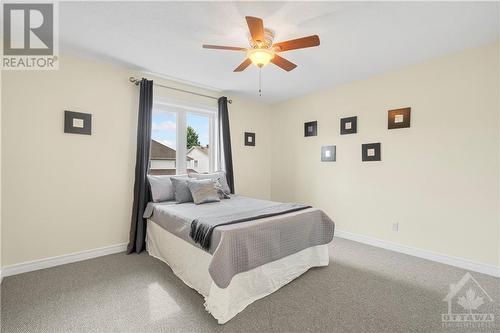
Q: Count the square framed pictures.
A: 7